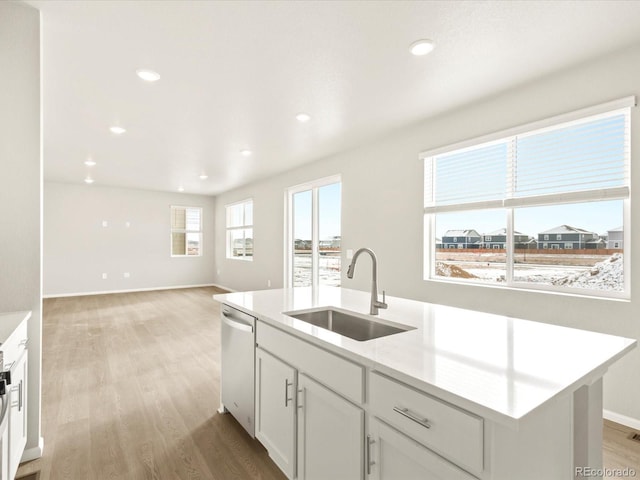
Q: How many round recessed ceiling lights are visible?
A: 9